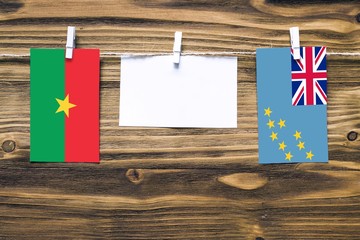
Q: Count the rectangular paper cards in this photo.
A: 3